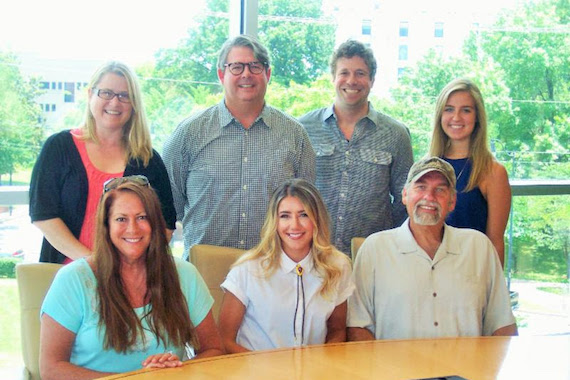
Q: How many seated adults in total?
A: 3